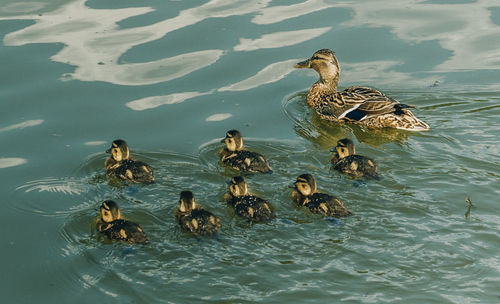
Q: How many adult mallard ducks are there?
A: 1